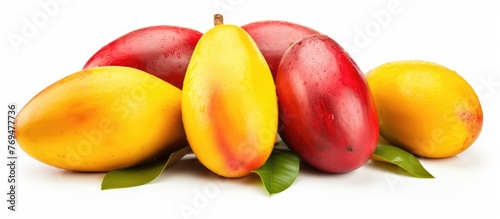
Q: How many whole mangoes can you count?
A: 6